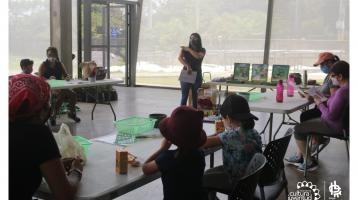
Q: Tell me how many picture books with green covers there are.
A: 3